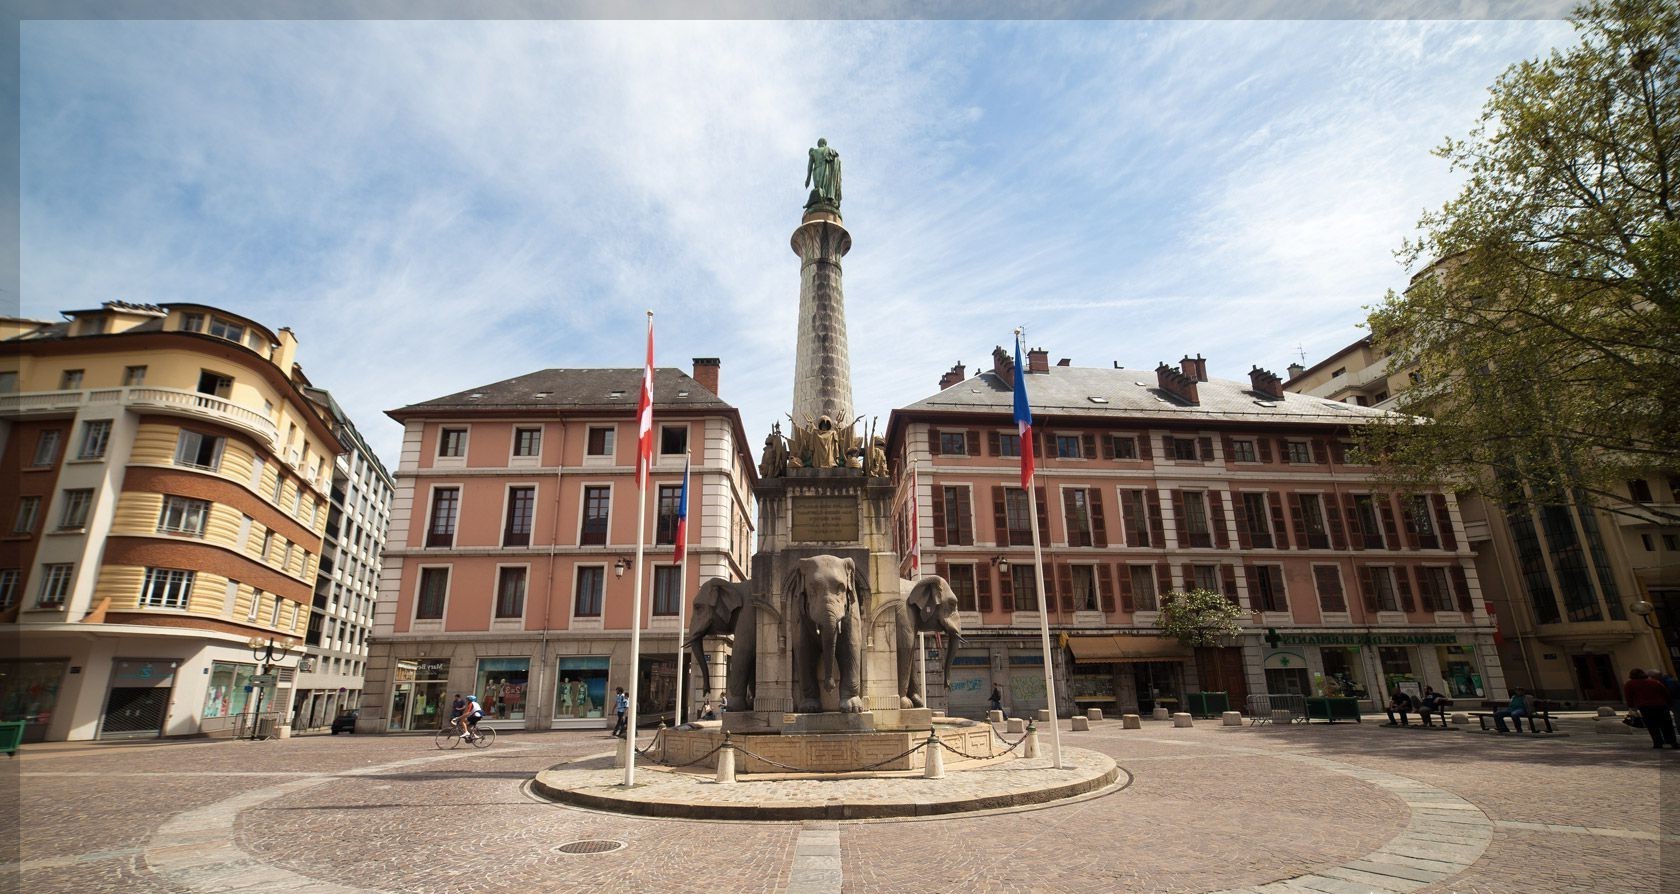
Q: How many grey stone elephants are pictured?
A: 3